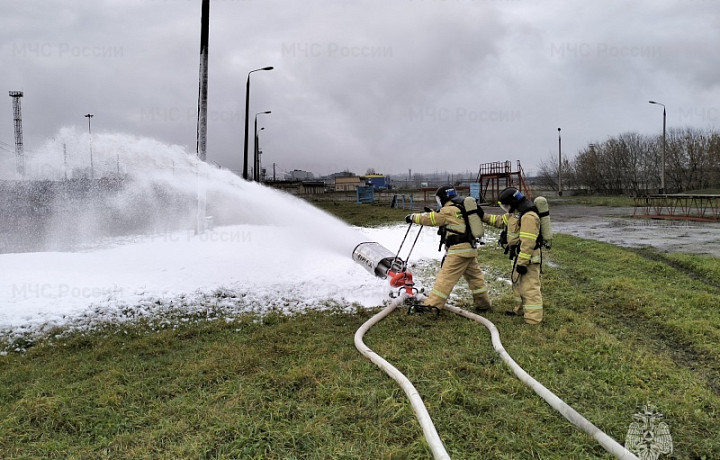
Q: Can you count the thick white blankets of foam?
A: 1